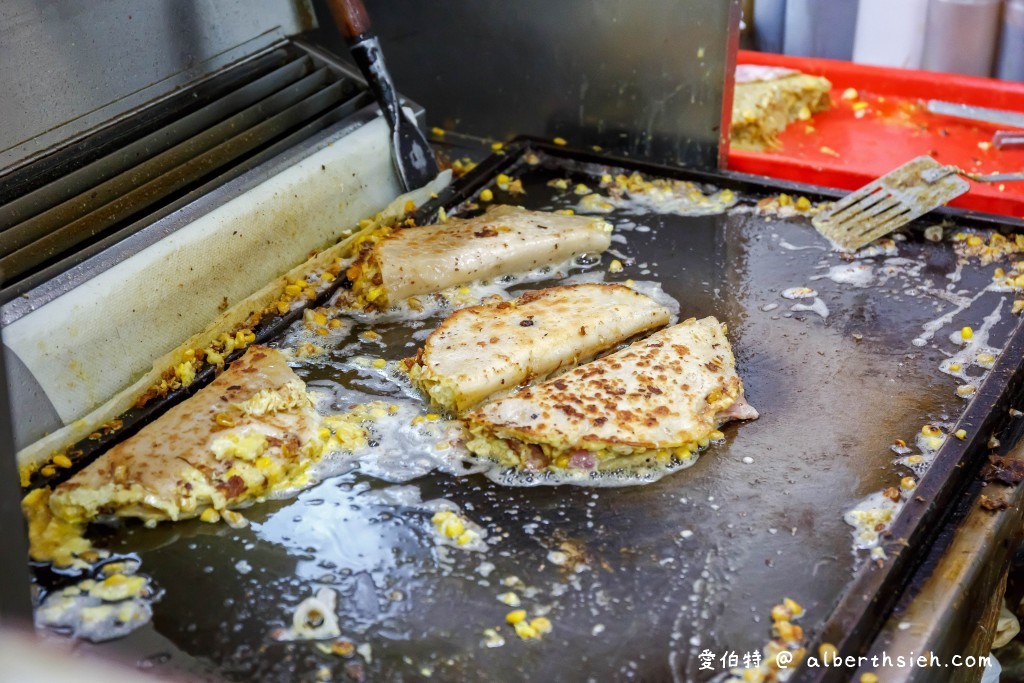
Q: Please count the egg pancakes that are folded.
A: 4